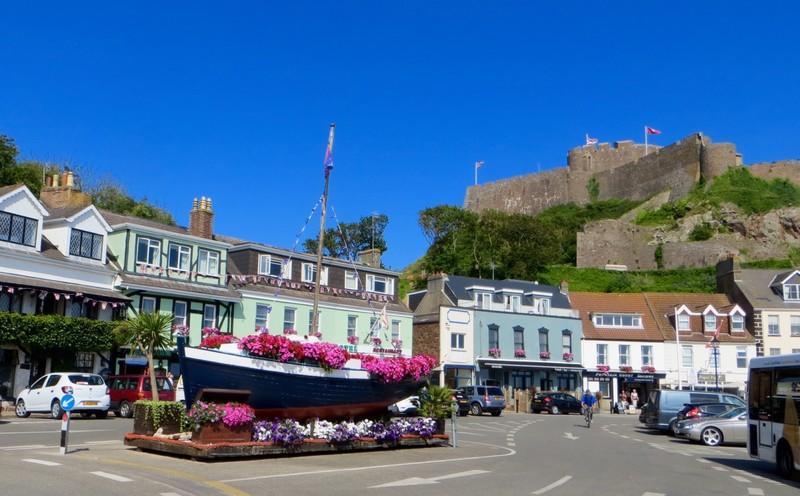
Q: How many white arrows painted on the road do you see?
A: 2